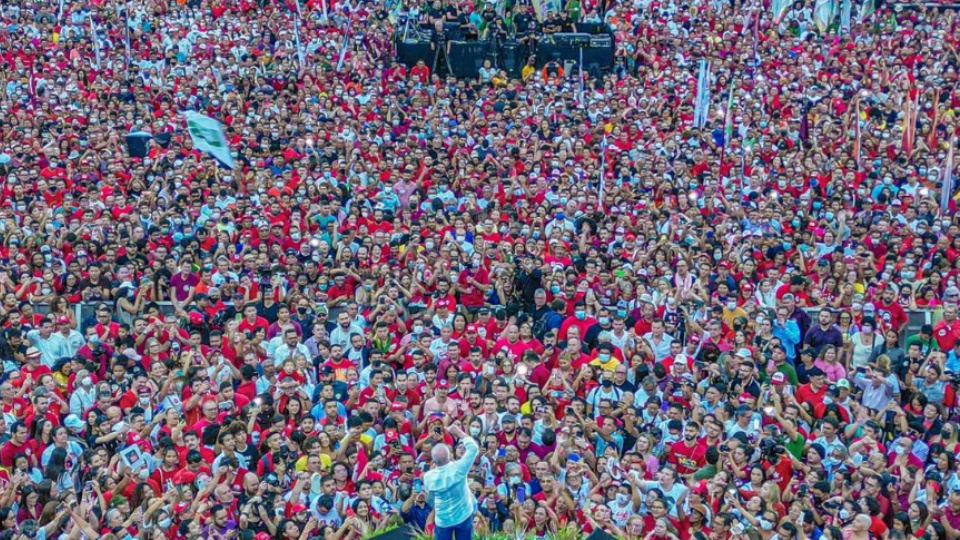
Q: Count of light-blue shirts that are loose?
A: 1